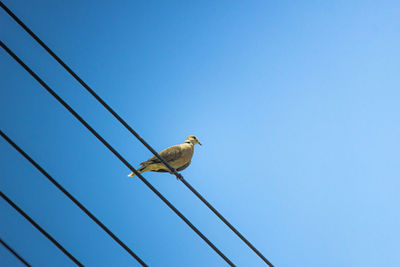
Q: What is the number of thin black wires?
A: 5